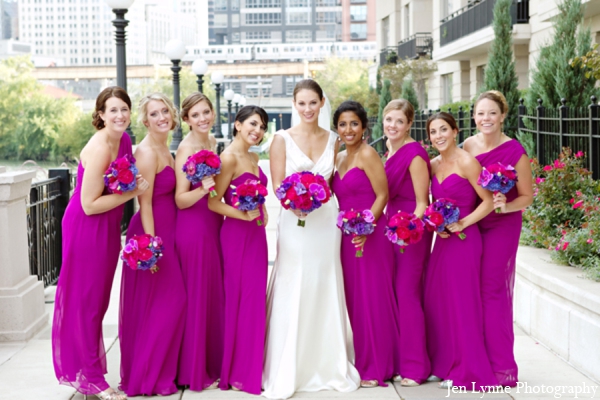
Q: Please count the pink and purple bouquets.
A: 9